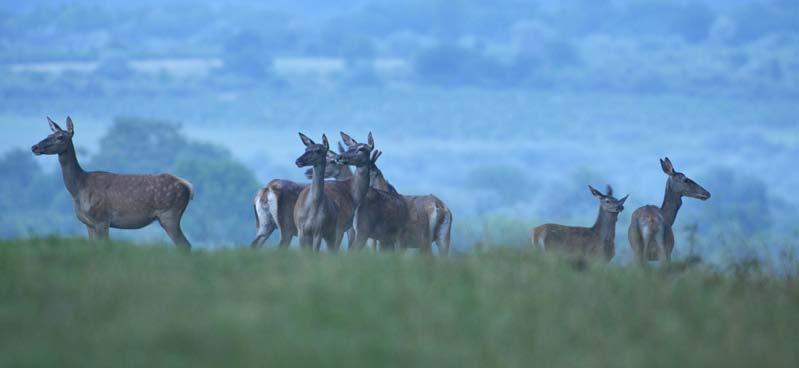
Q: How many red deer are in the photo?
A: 7